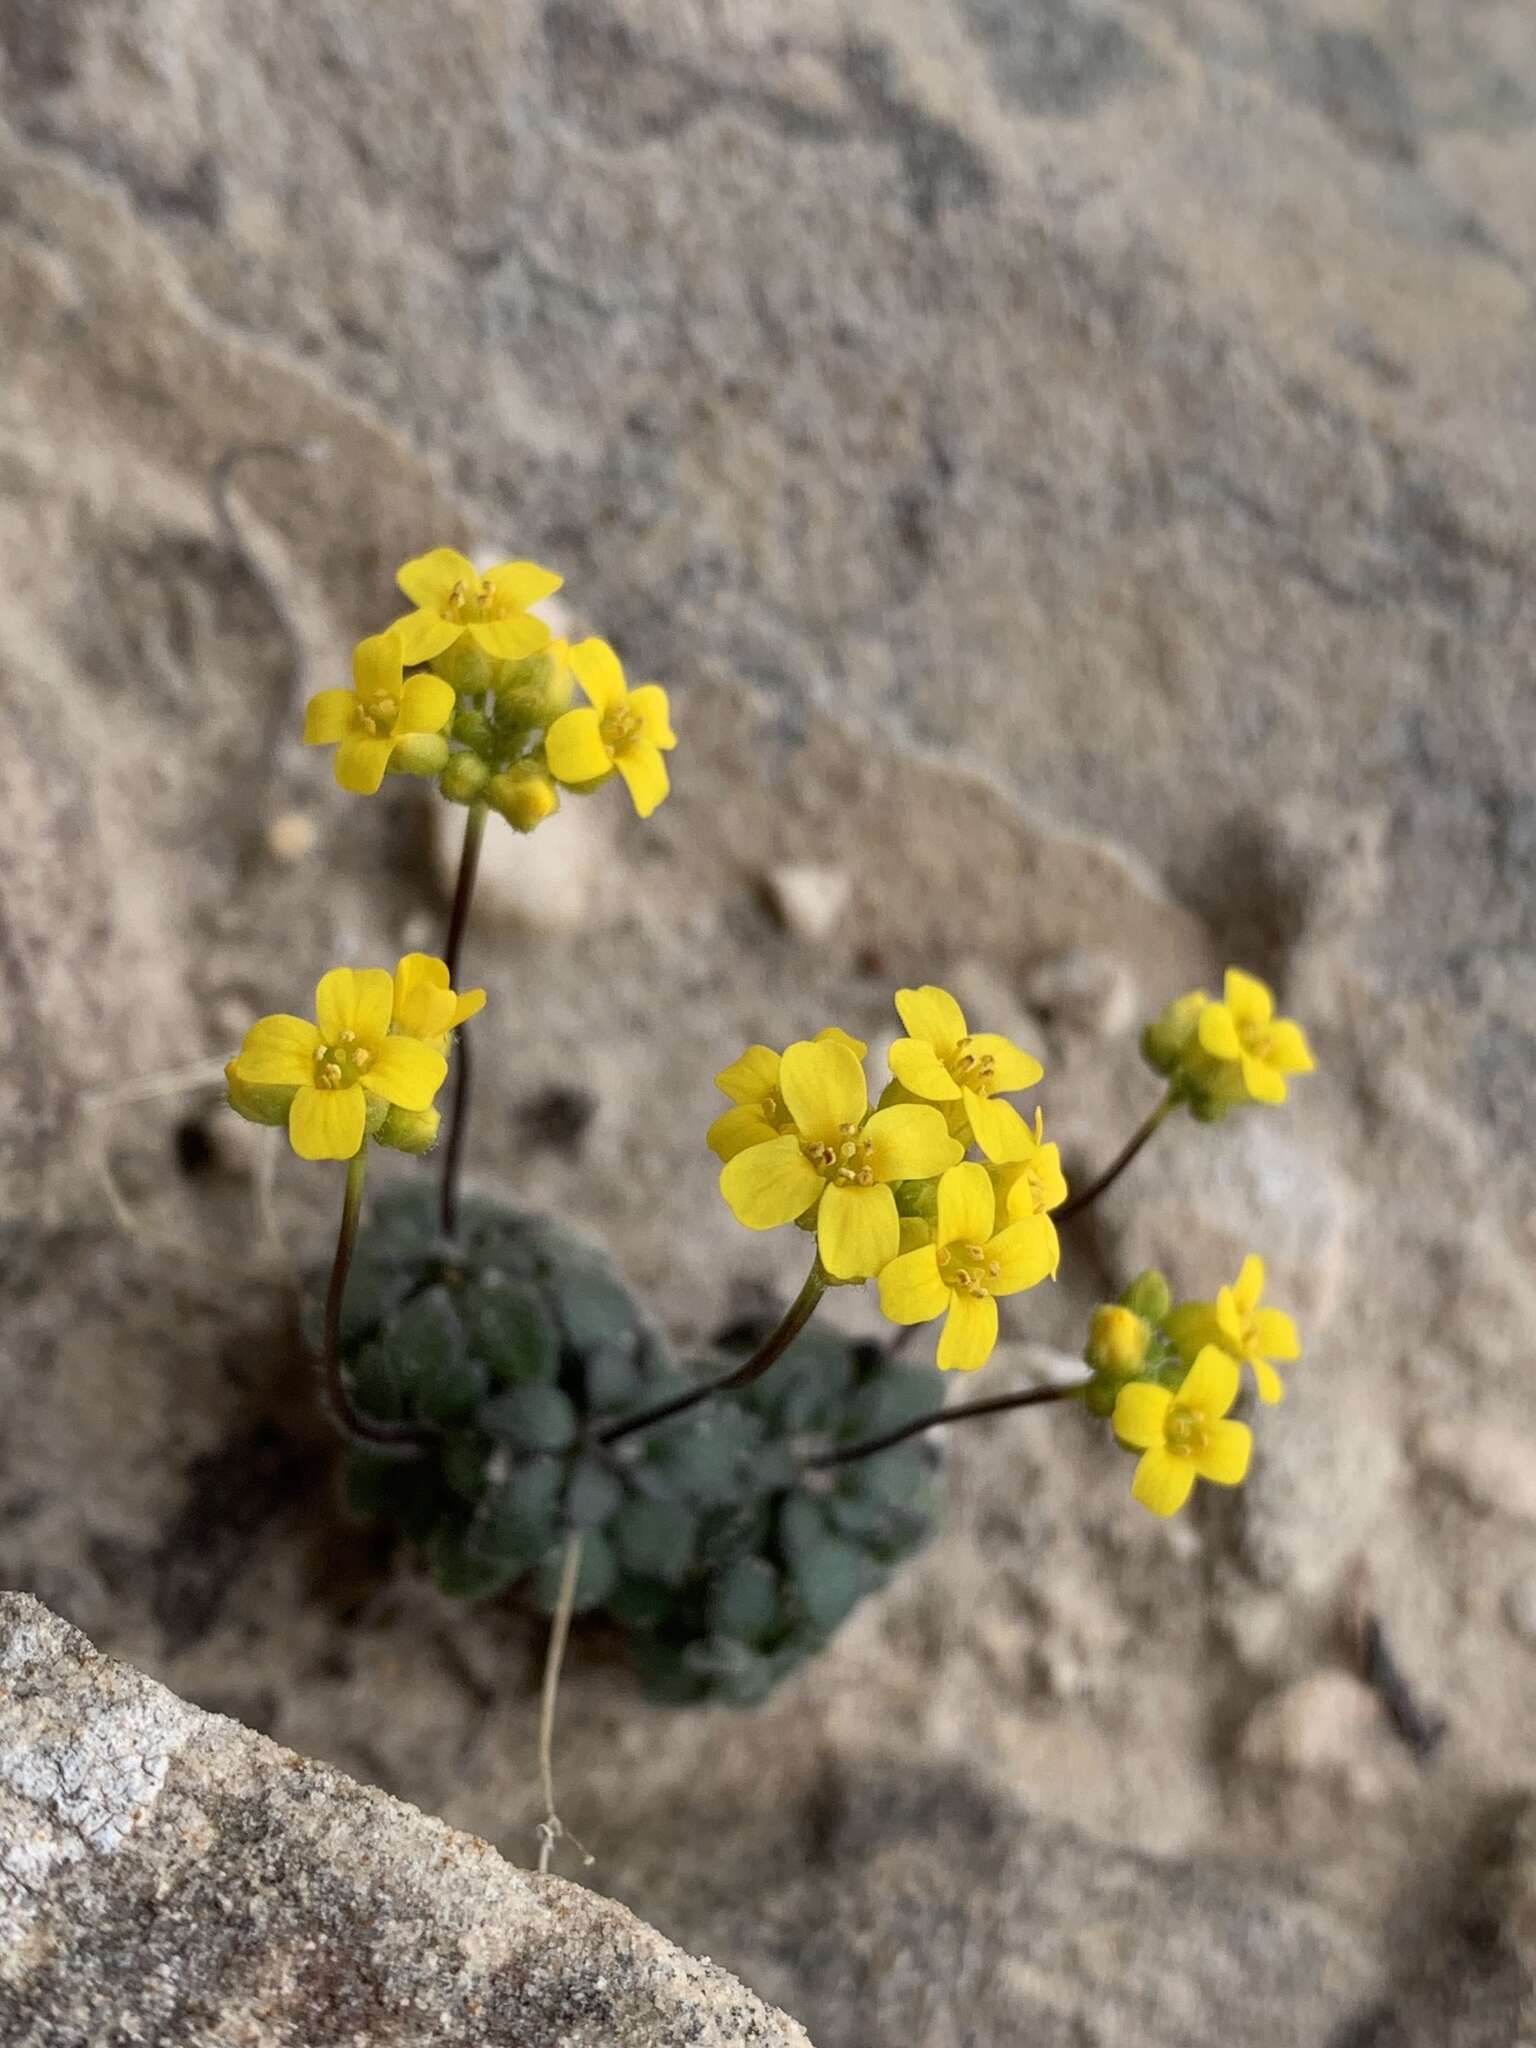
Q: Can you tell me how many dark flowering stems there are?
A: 5